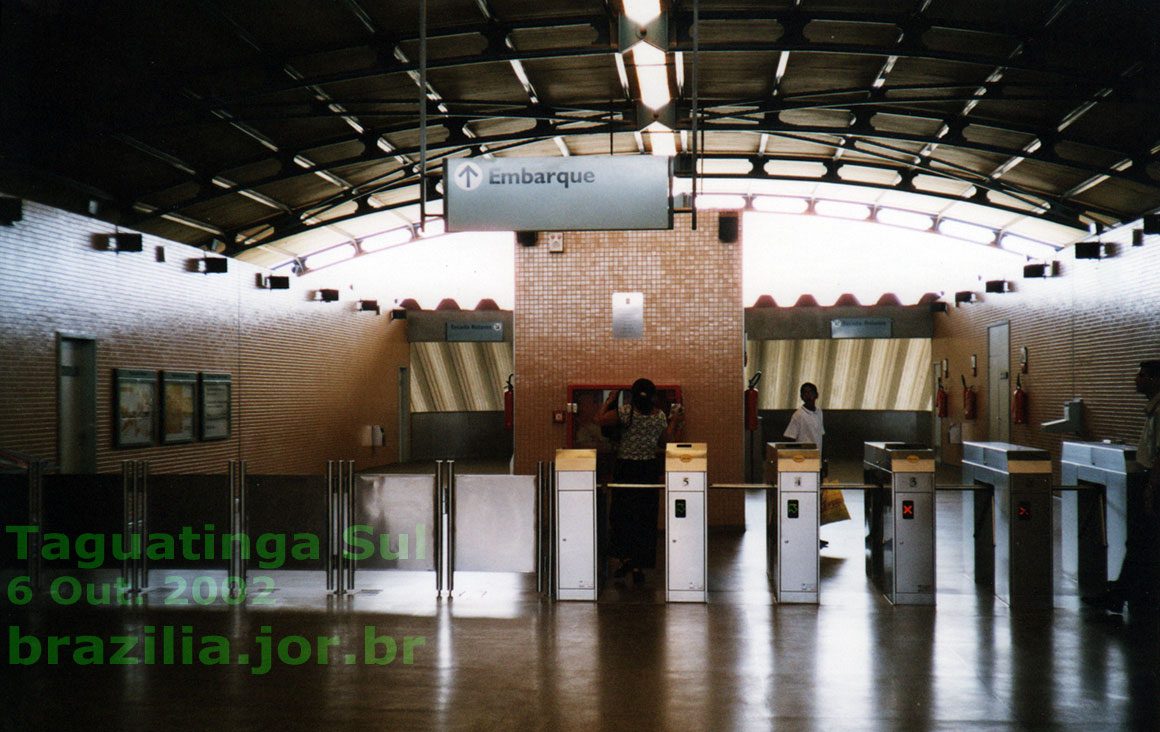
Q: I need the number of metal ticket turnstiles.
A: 6